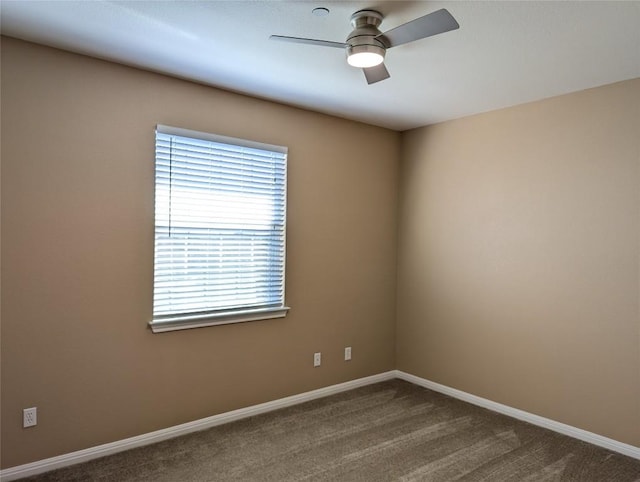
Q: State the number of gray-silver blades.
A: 3